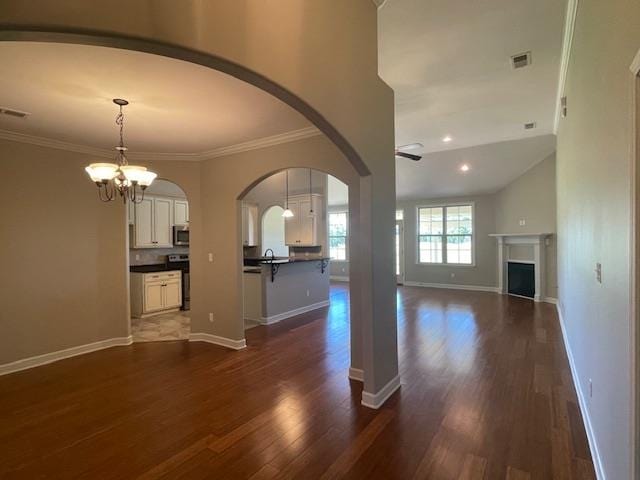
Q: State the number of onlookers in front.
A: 0